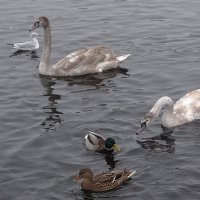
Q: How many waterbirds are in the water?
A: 5